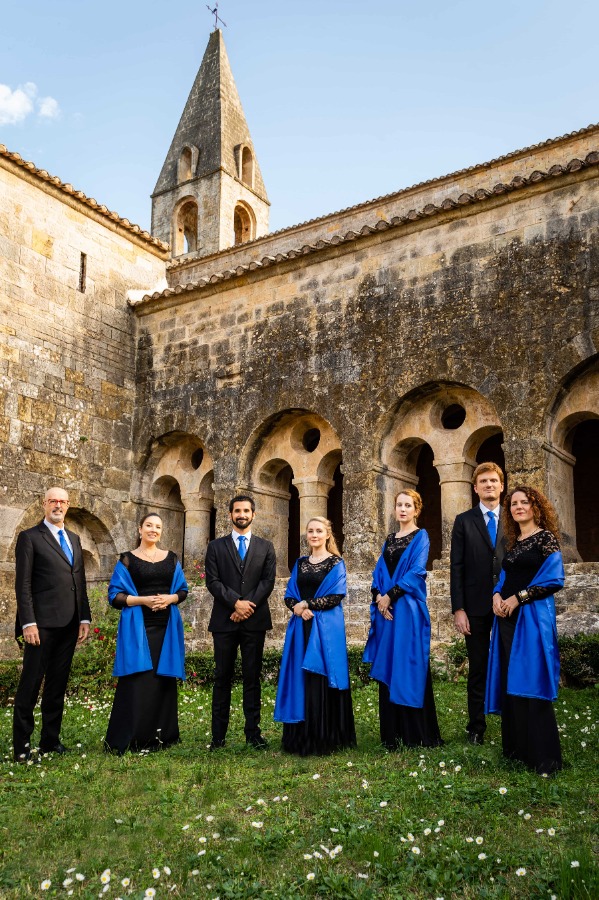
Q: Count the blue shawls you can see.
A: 4